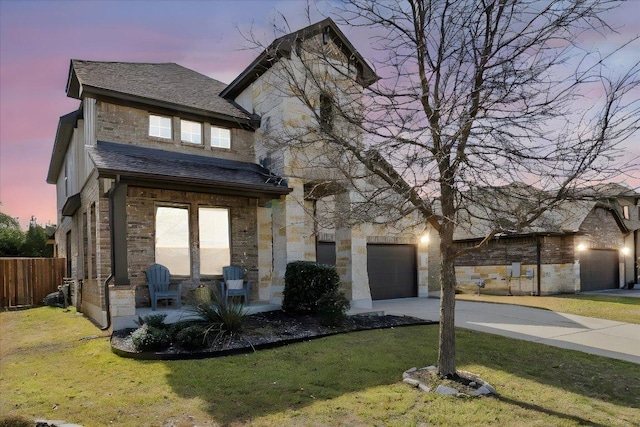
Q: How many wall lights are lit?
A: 3